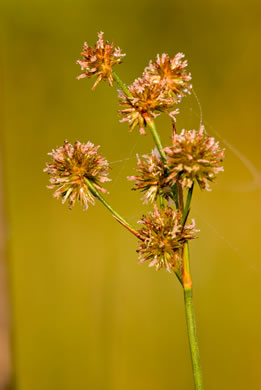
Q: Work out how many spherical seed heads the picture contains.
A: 7